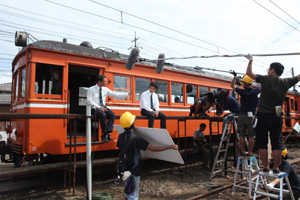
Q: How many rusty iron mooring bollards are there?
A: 0